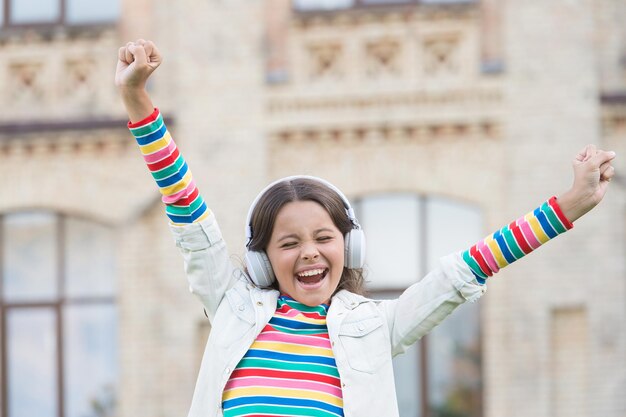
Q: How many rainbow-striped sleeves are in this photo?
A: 2